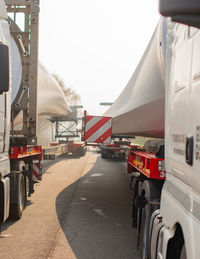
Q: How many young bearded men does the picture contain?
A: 0